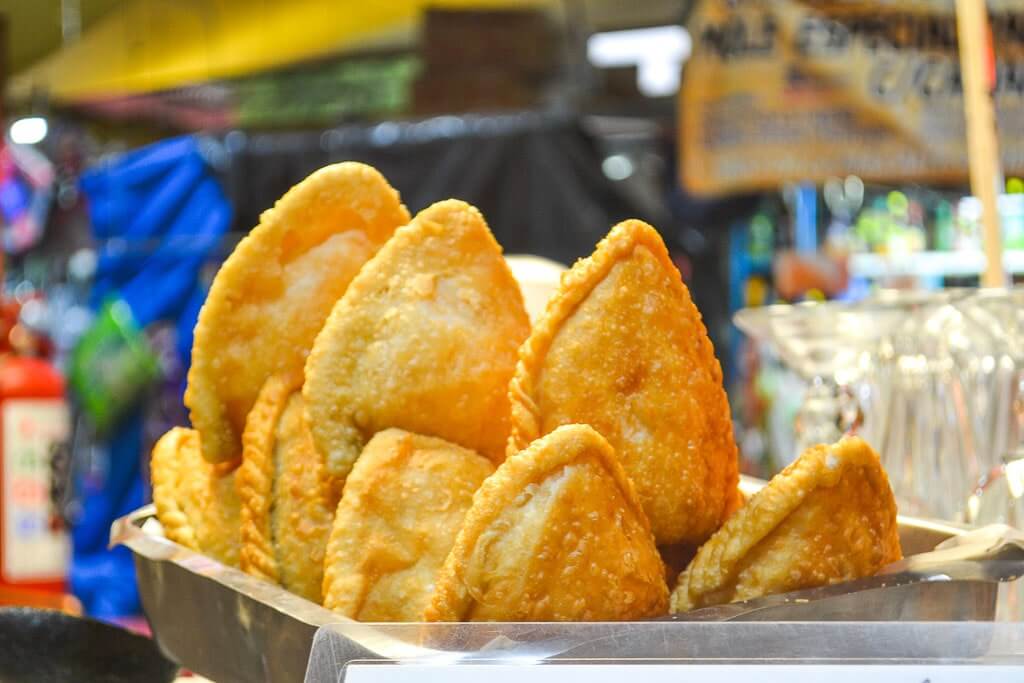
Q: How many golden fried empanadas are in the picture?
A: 8